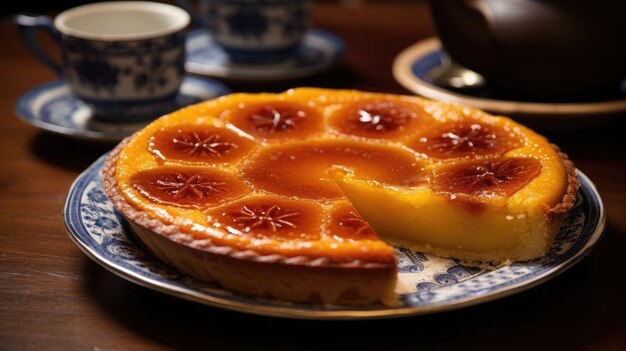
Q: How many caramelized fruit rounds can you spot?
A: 8